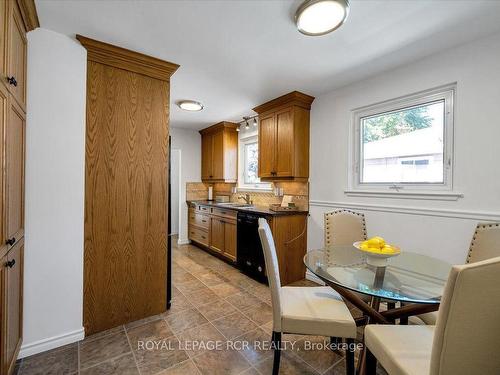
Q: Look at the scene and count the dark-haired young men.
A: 0